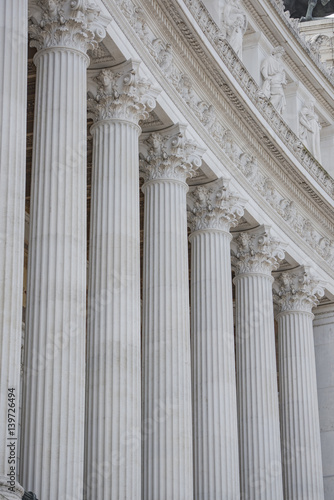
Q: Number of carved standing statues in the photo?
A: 3